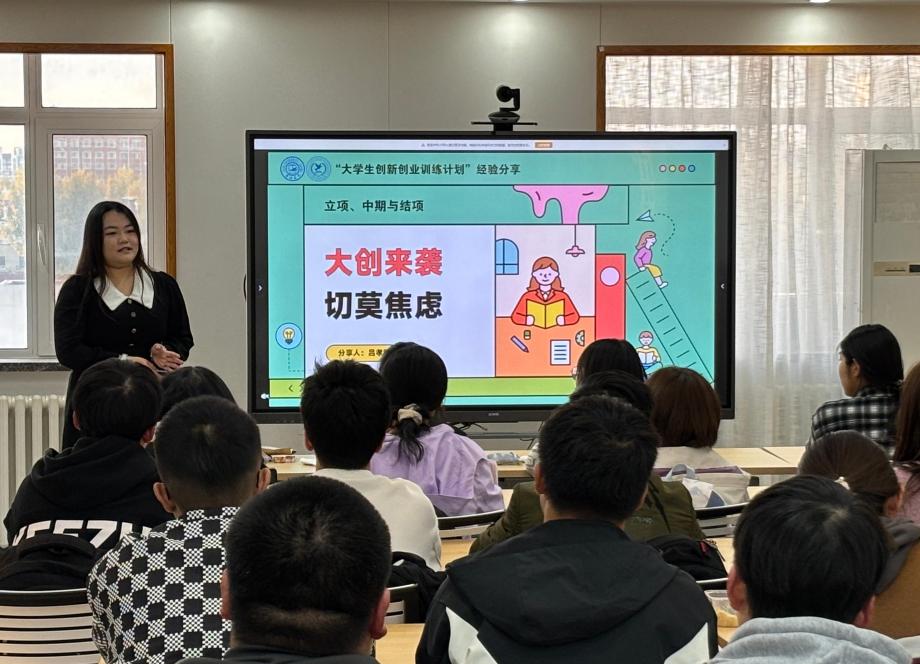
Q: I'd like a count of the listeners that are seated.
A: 14